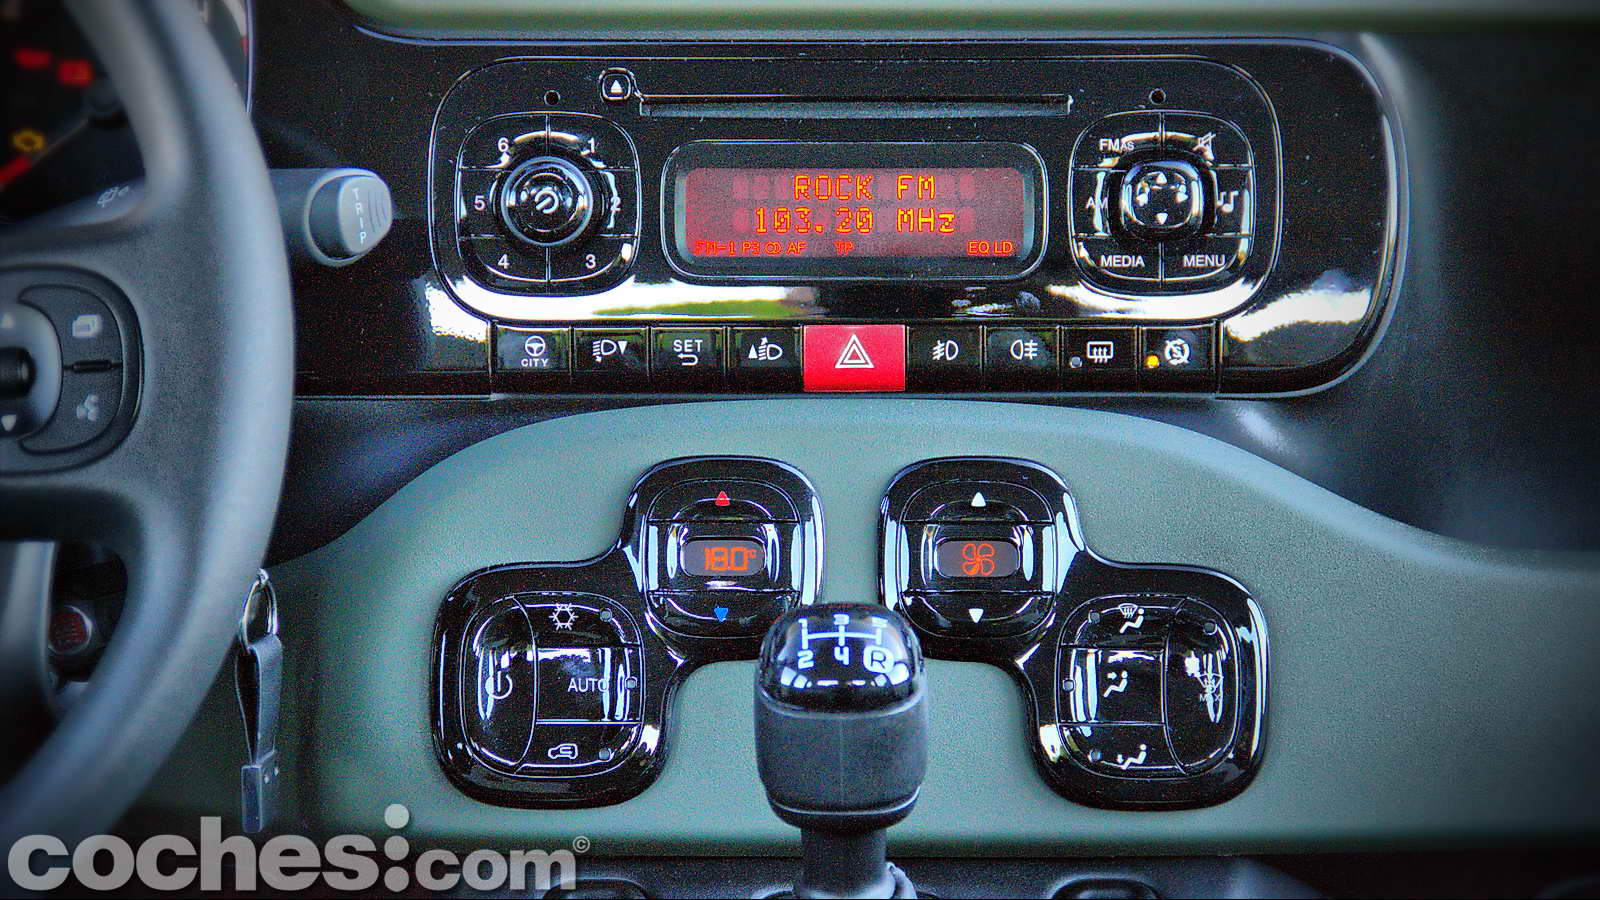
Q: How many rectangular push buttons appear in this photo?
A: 9